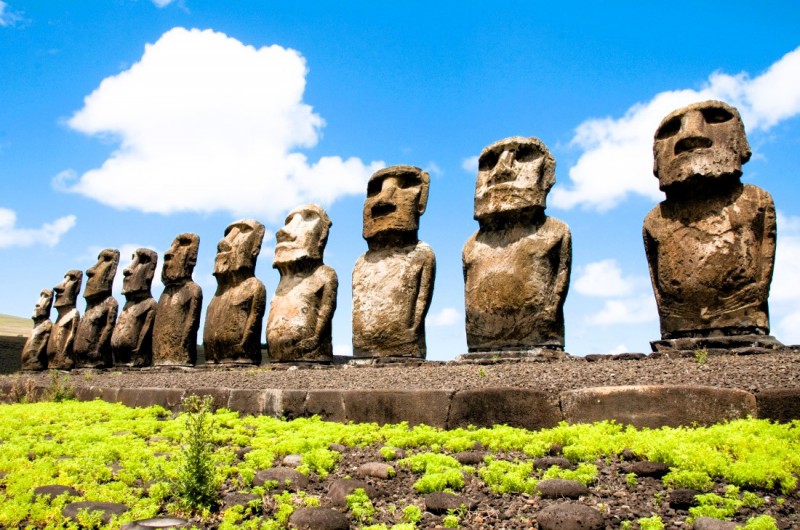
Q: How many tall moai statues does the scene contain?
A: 10